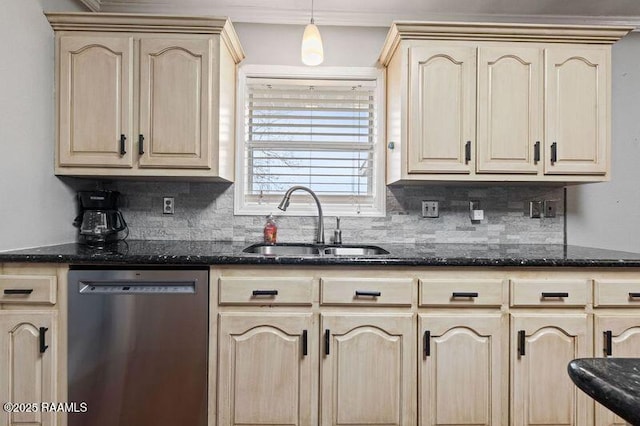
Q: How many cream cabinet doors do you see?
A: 11